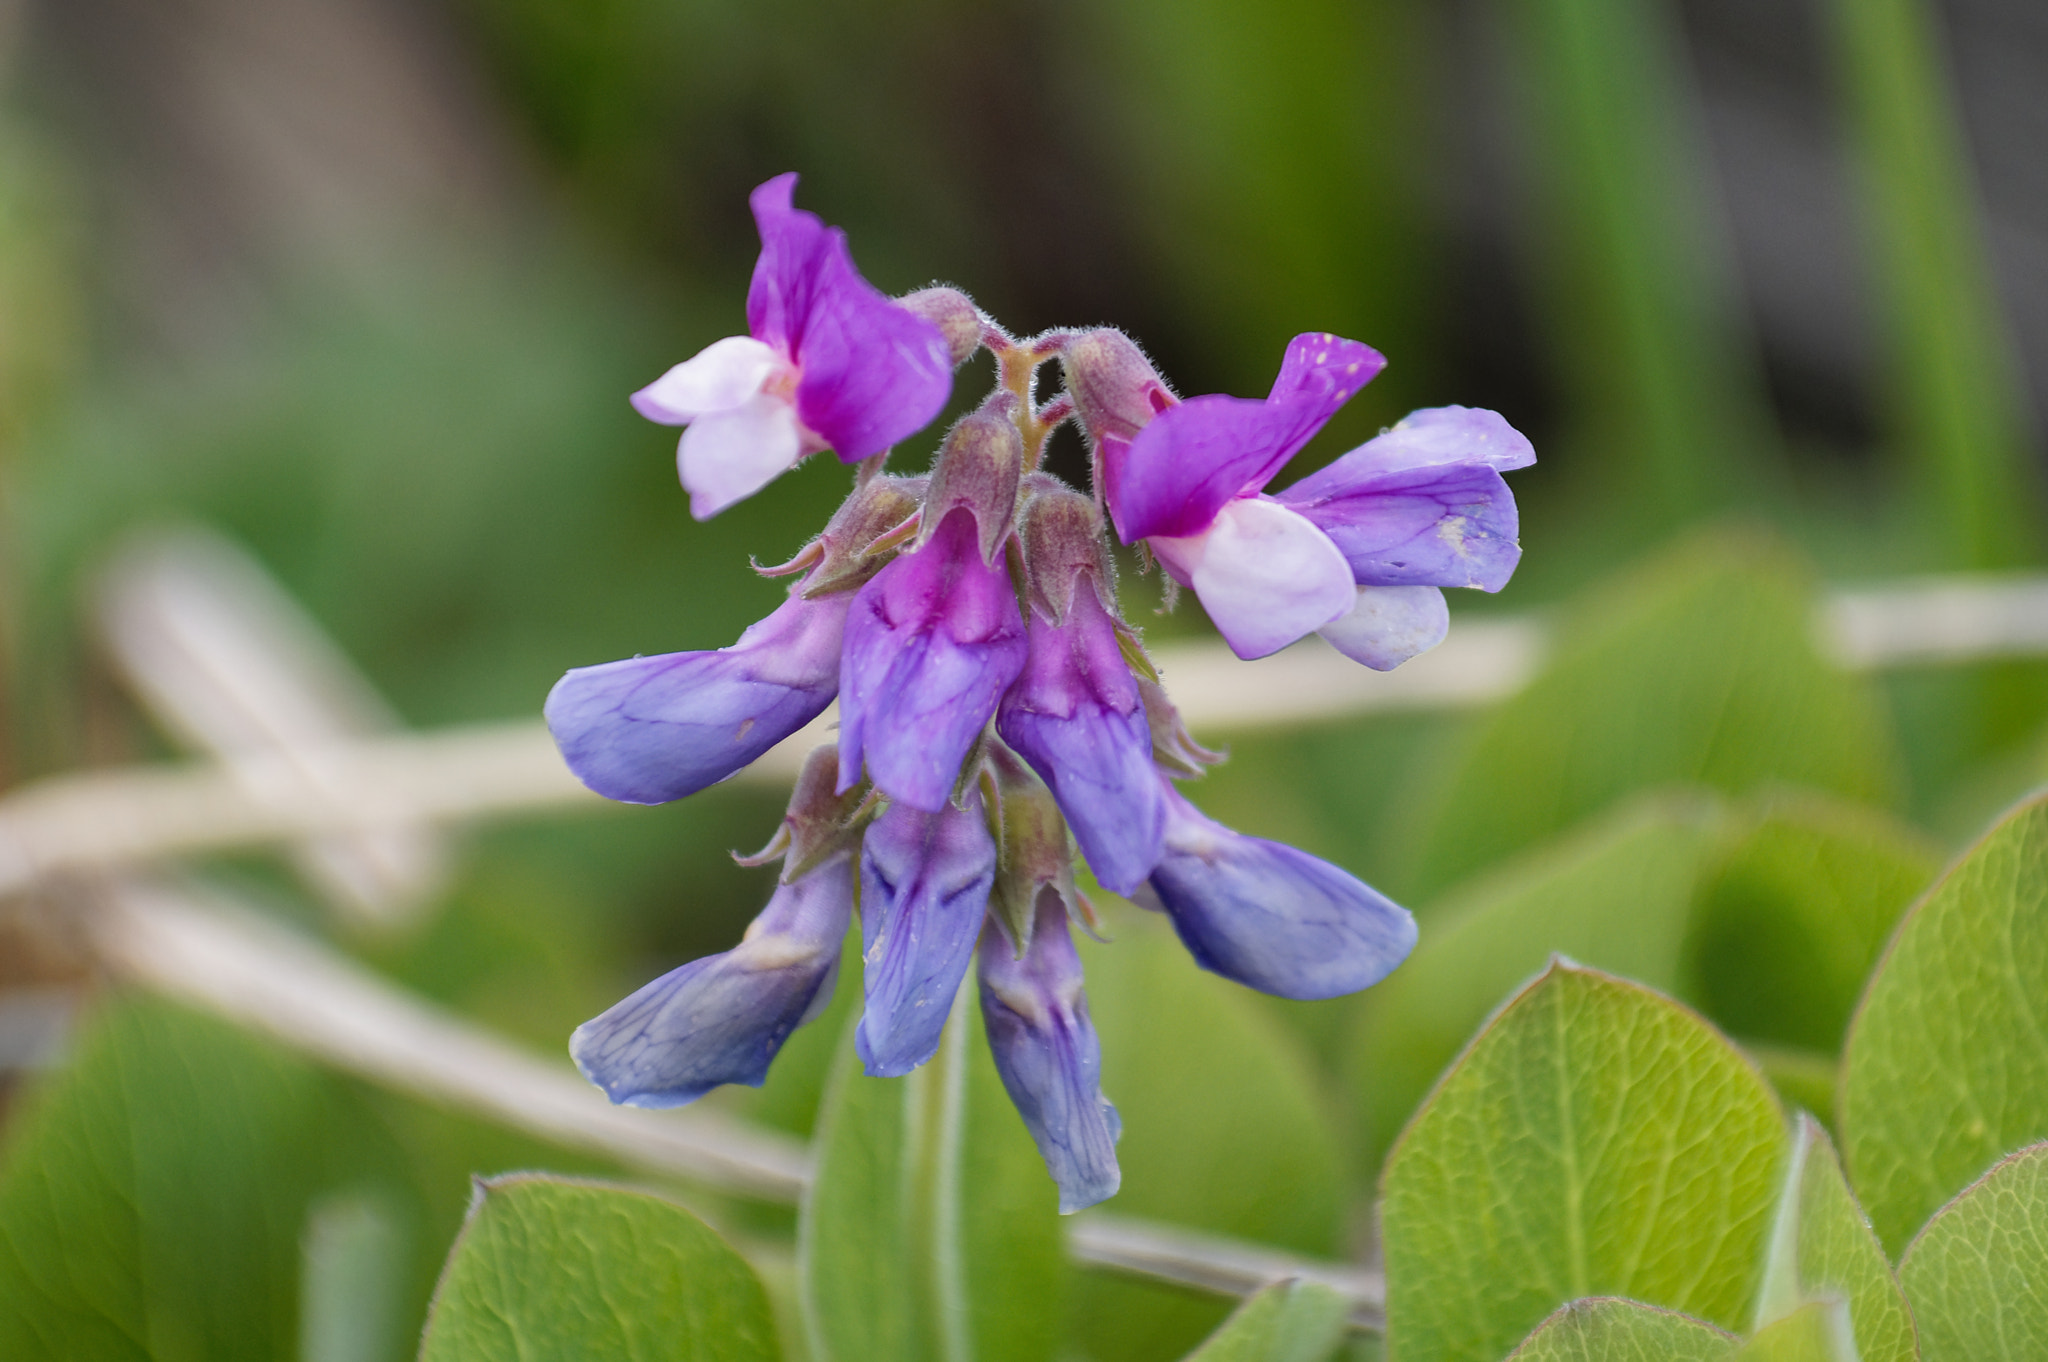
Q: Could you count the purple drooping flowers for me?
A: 7